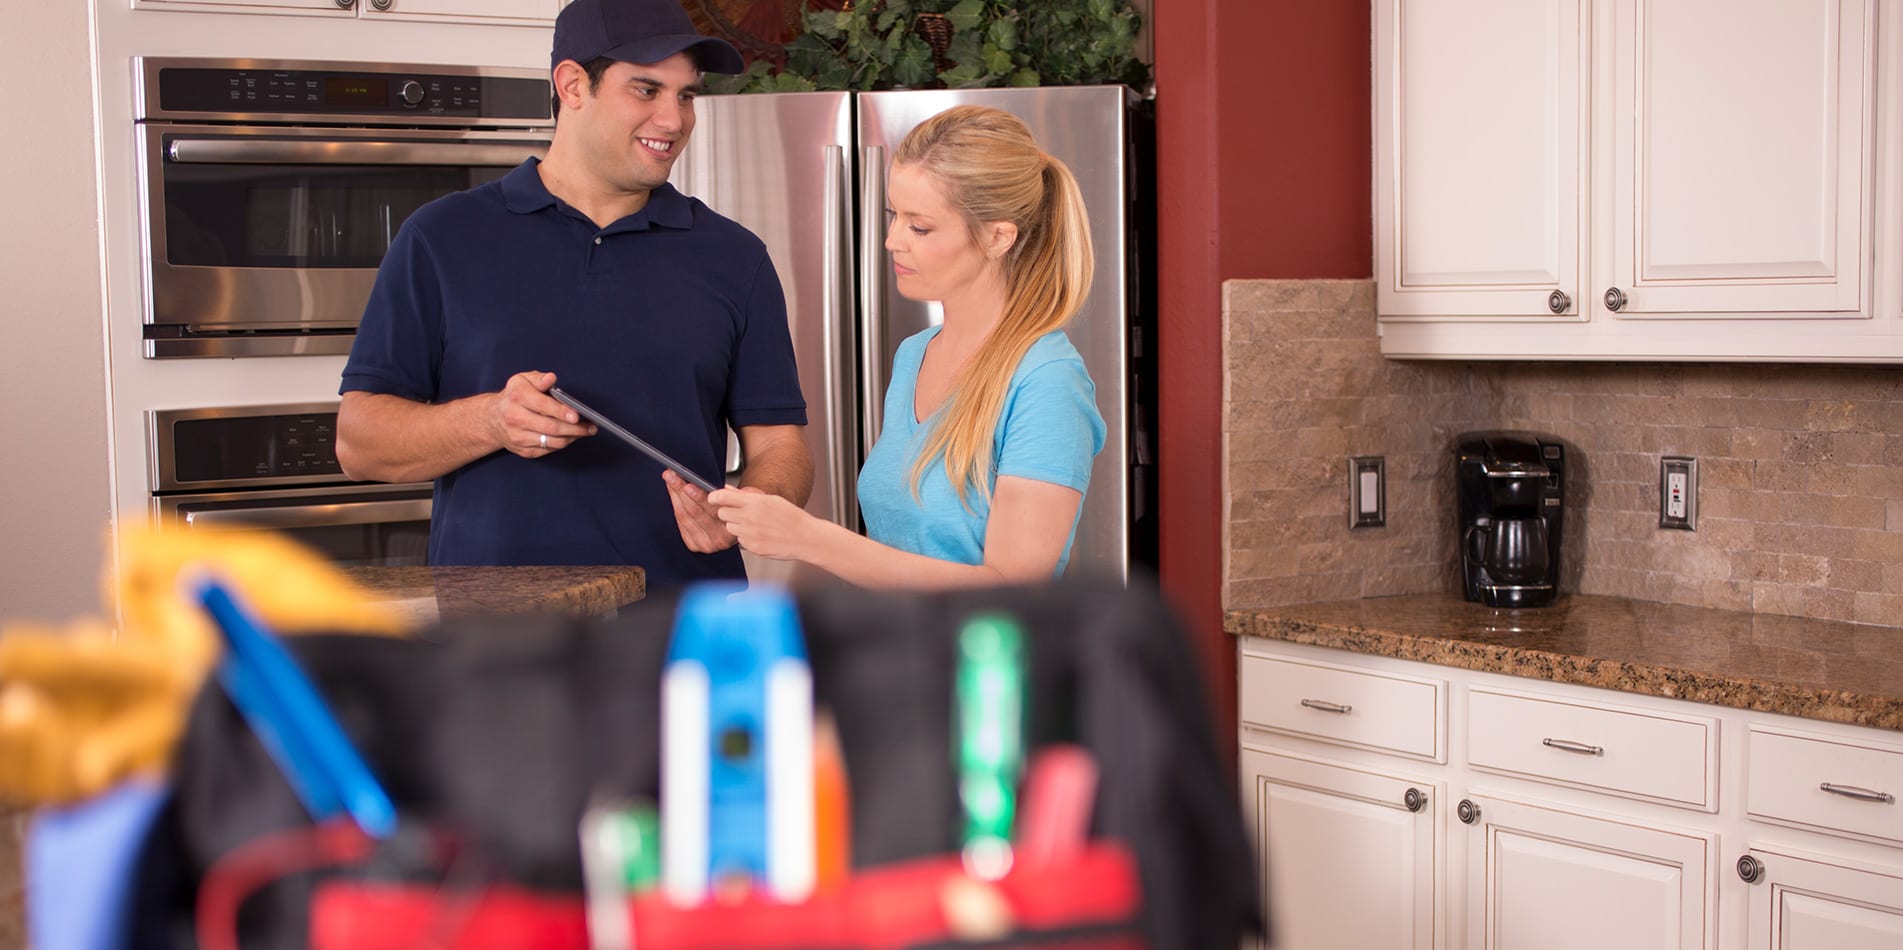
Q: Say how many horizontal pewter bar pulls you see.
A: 3